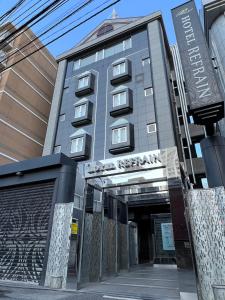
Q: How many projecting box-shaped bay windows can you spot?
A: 6